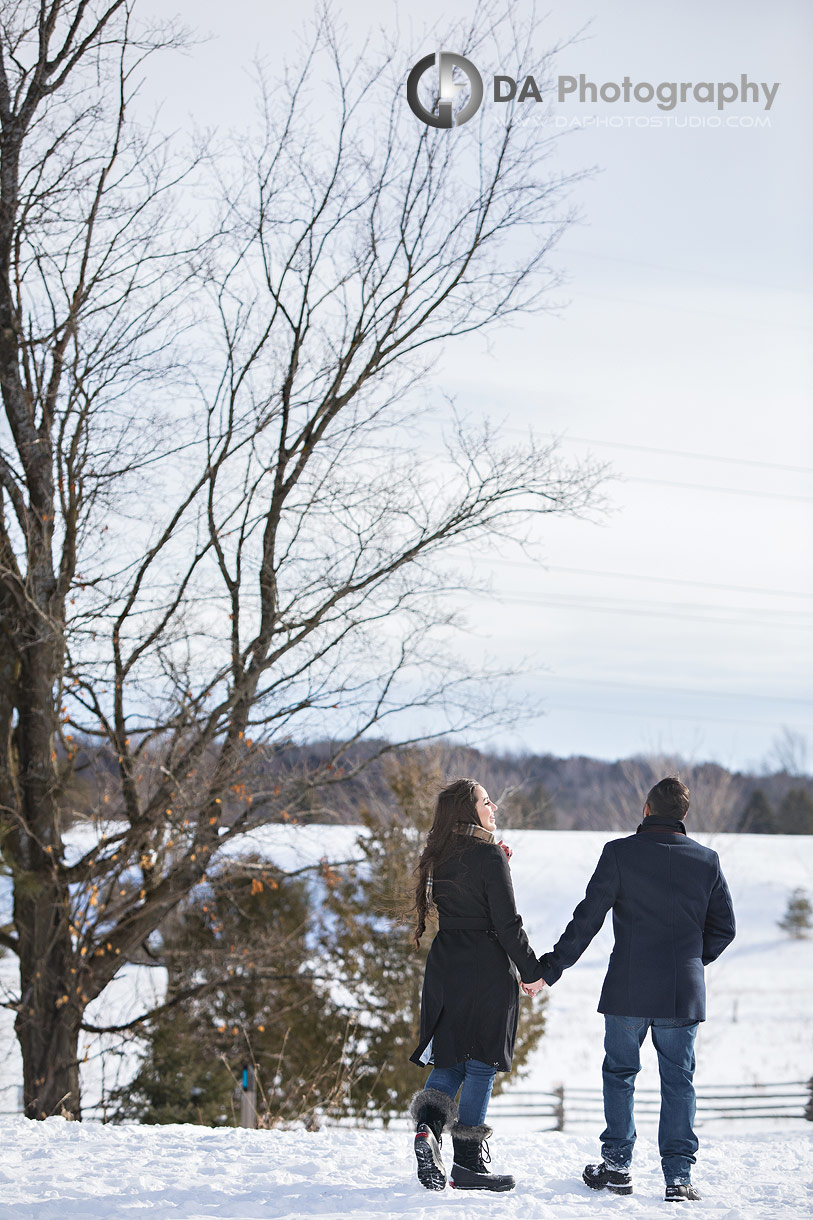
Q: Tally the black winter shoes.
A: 4